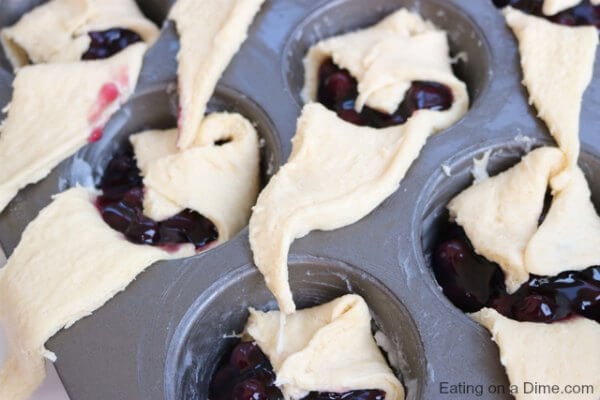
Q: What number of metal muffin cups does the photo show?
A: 6